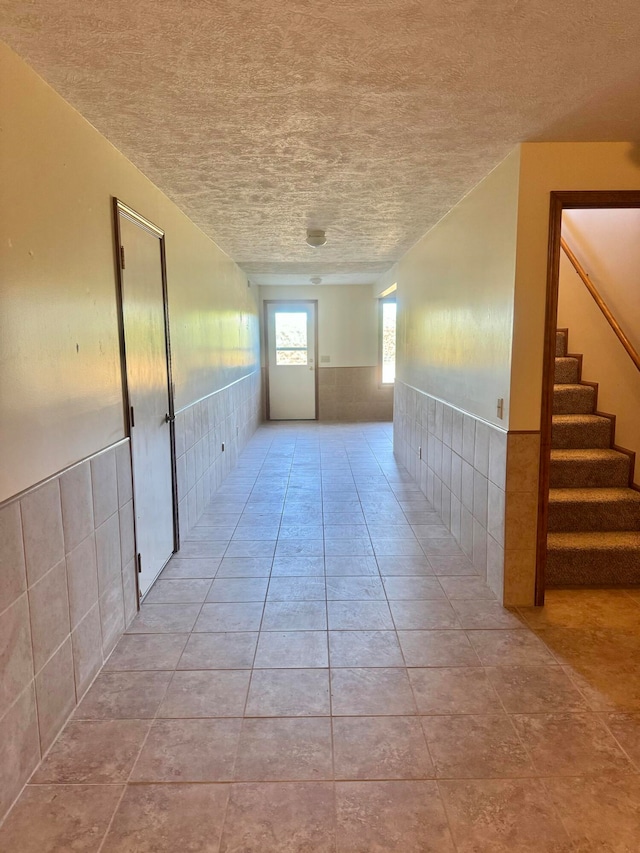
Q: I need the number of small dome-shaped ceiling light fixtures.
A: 2